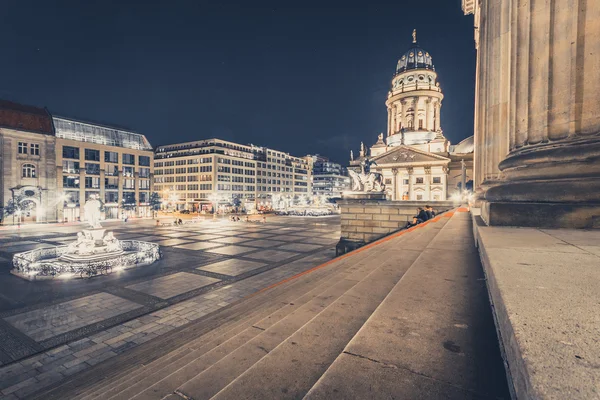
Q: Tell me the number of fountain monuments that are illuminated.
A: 1